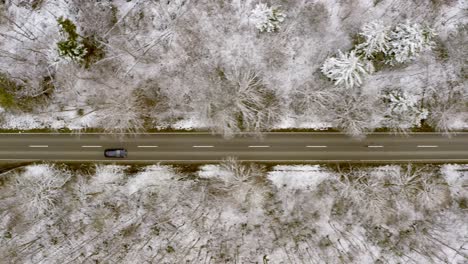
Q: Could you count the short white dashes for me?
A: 8